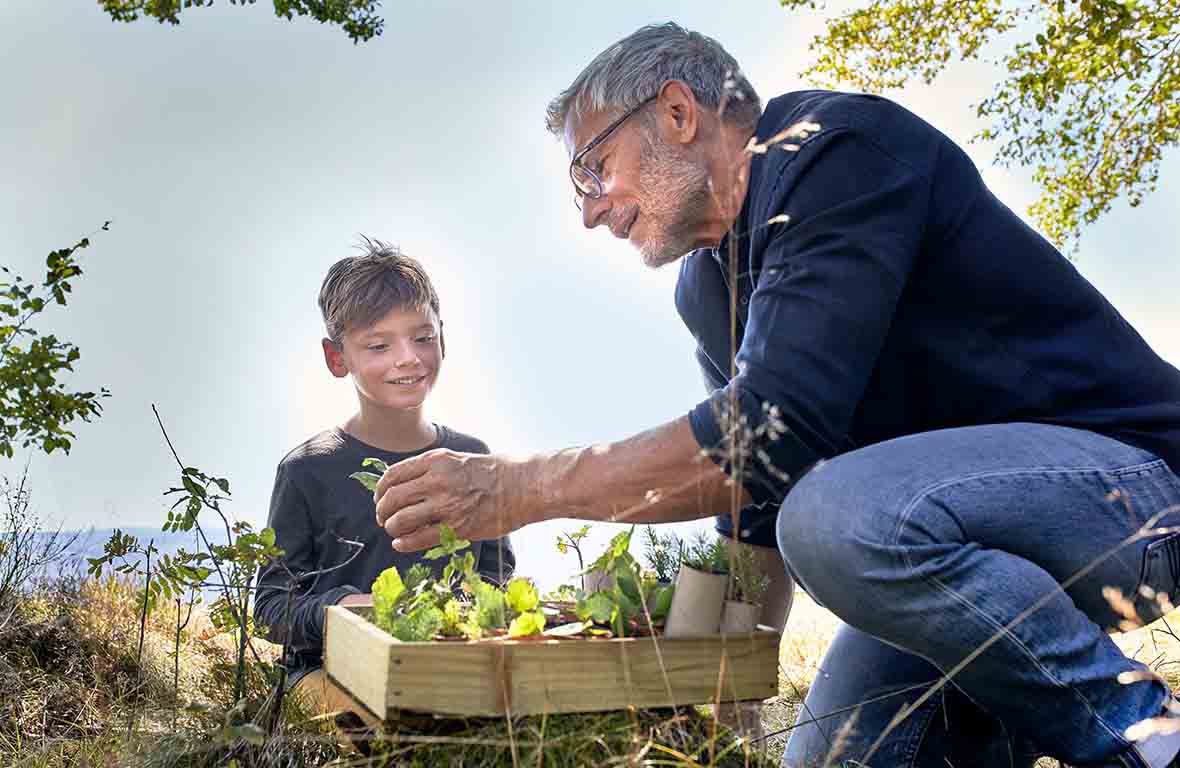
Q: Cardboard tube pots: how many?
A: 3